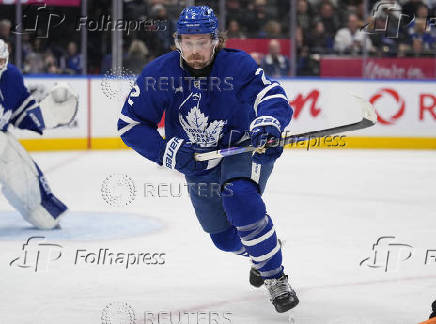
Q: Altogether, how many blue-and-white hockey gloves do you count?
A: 2